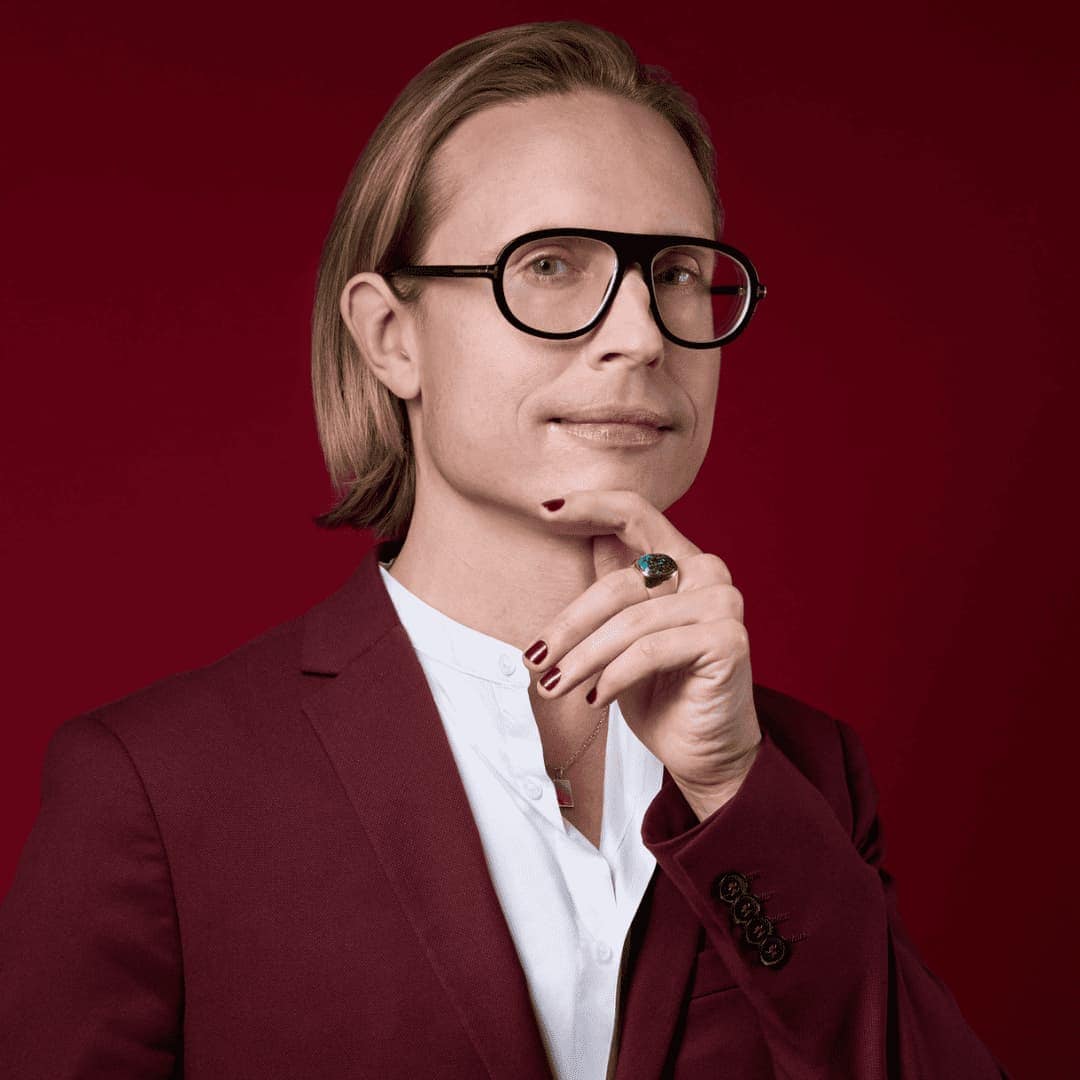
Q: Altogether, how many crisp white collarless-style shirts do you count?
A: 1